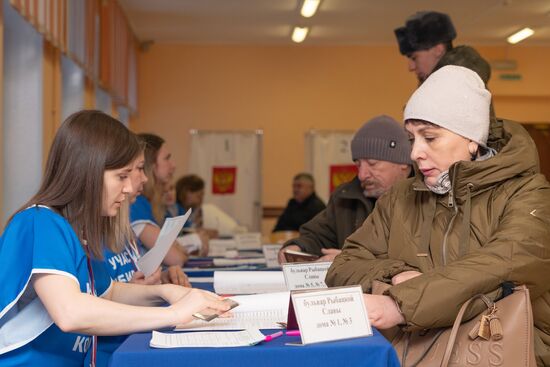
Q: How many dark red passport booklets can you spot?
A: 1